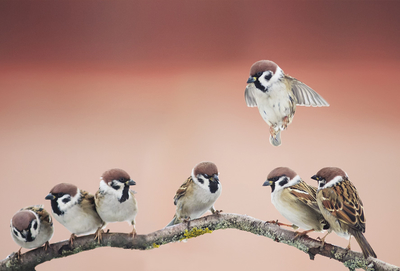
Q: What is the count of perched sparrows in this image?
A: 6